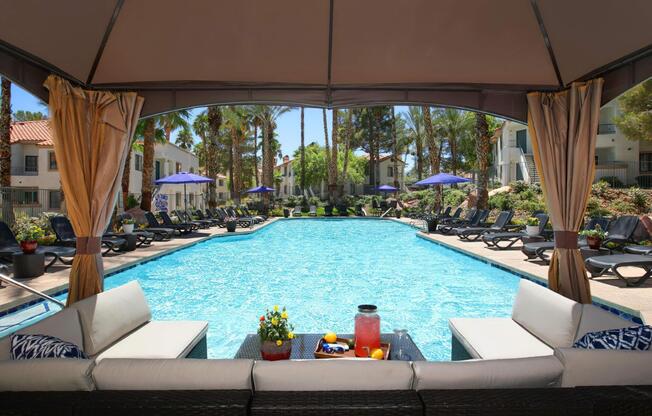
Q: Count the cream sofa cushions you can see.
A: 11